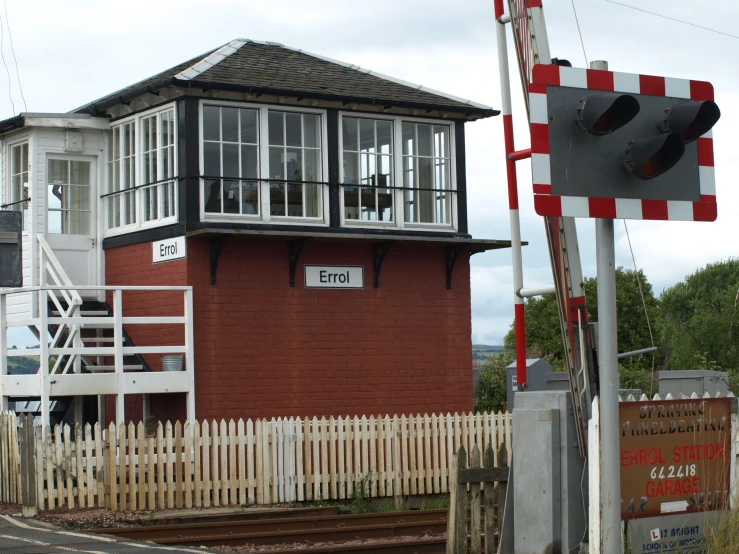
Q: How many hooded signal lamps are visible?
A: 3